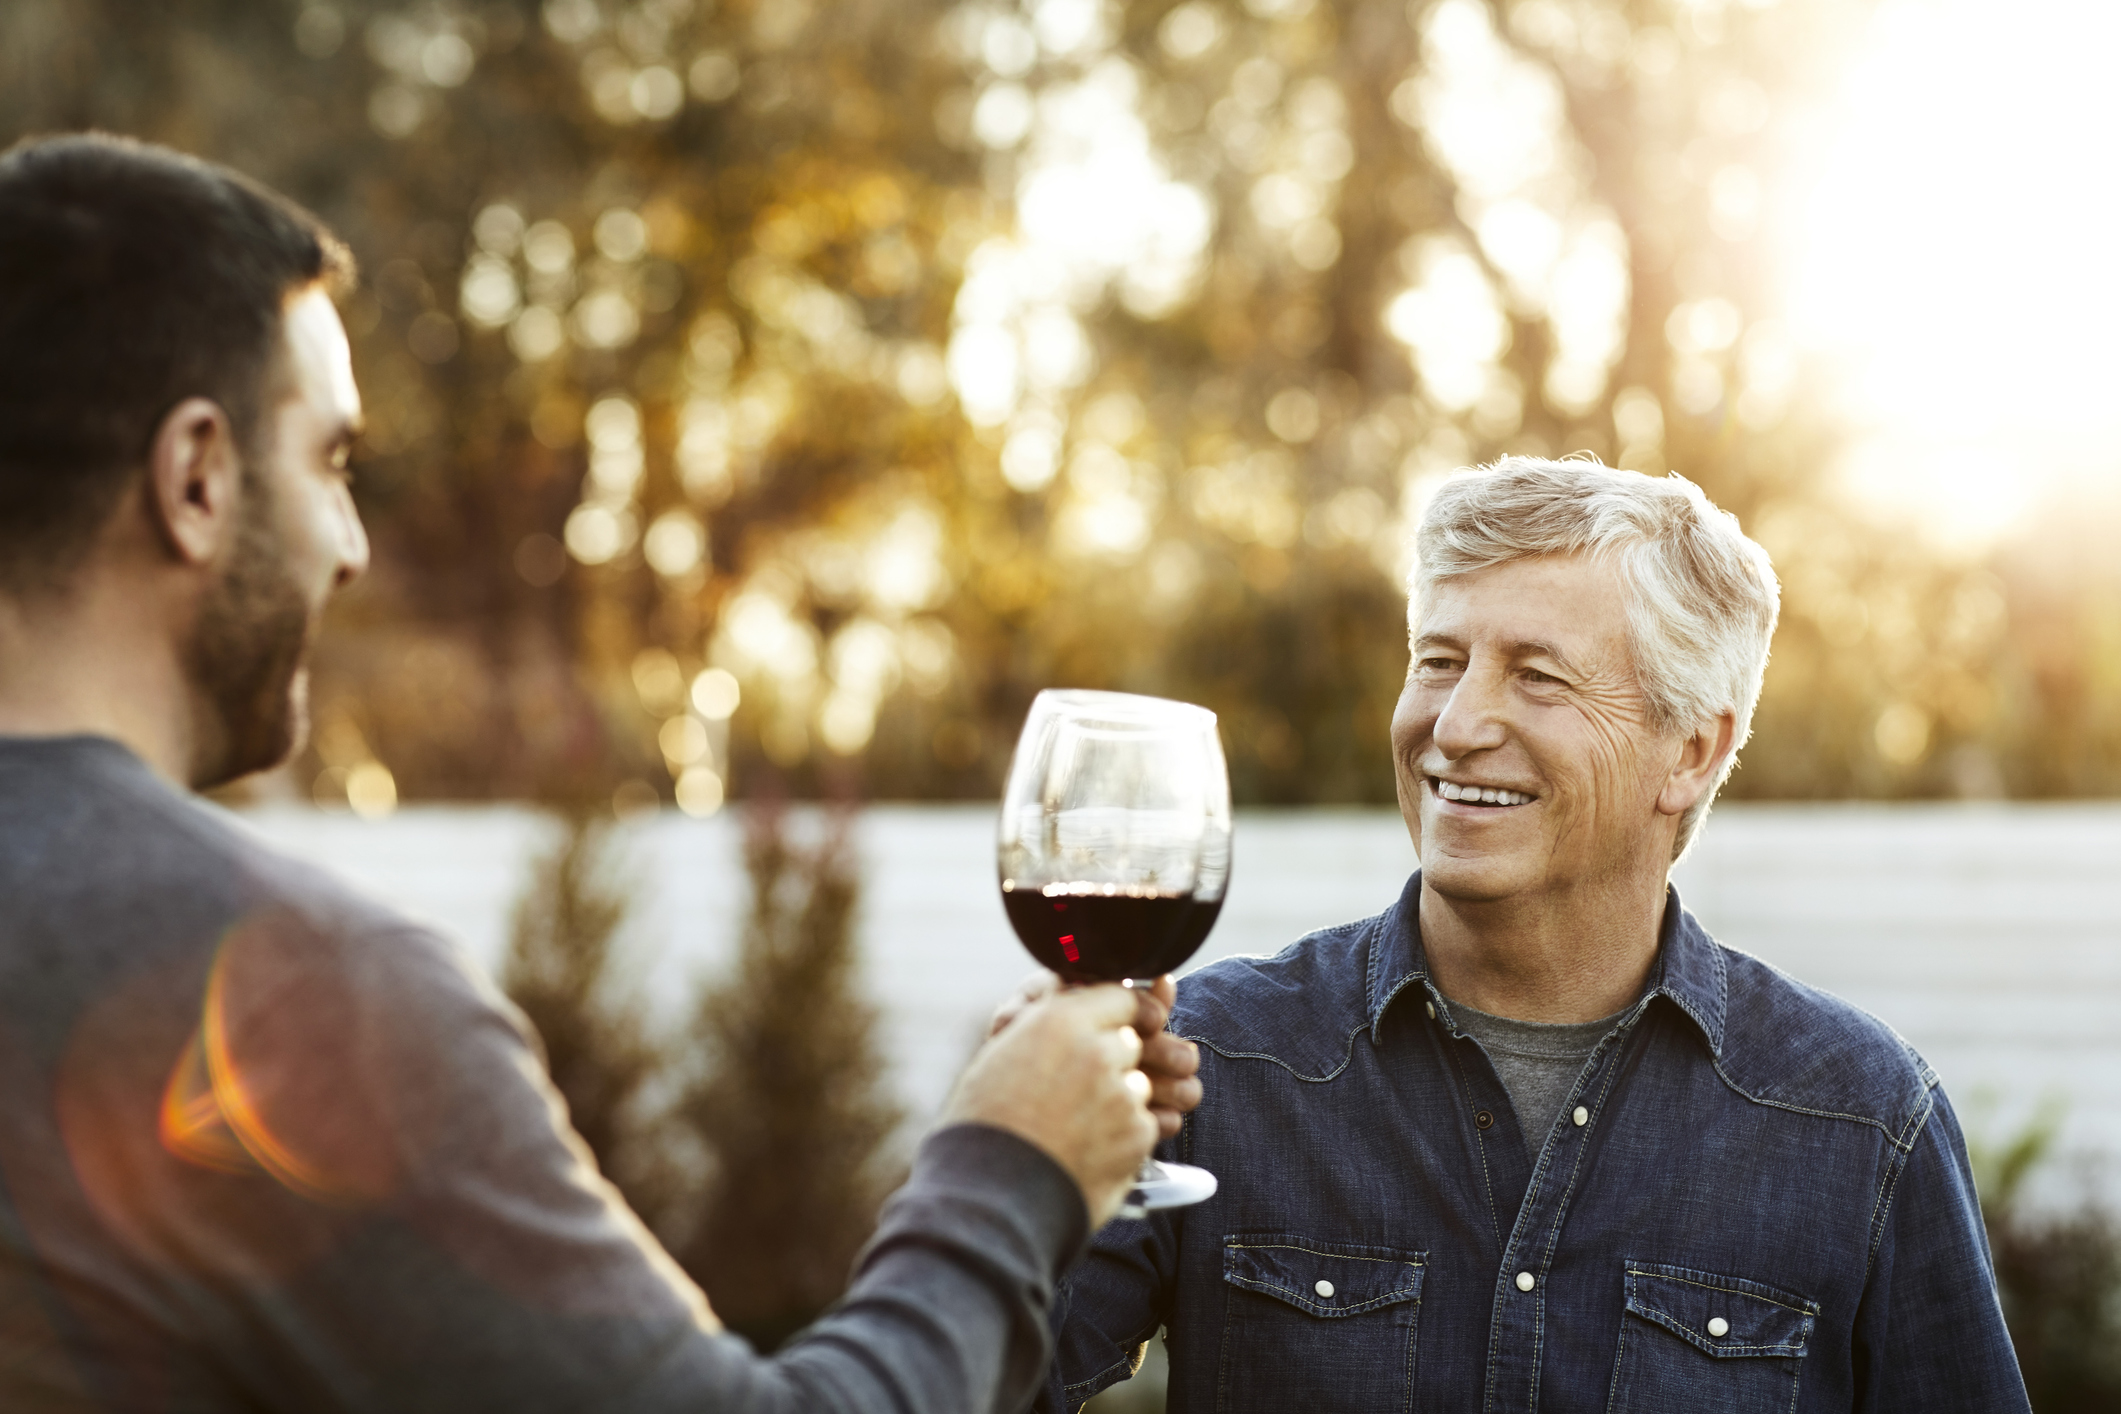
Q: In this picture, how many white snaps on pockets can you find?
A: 2